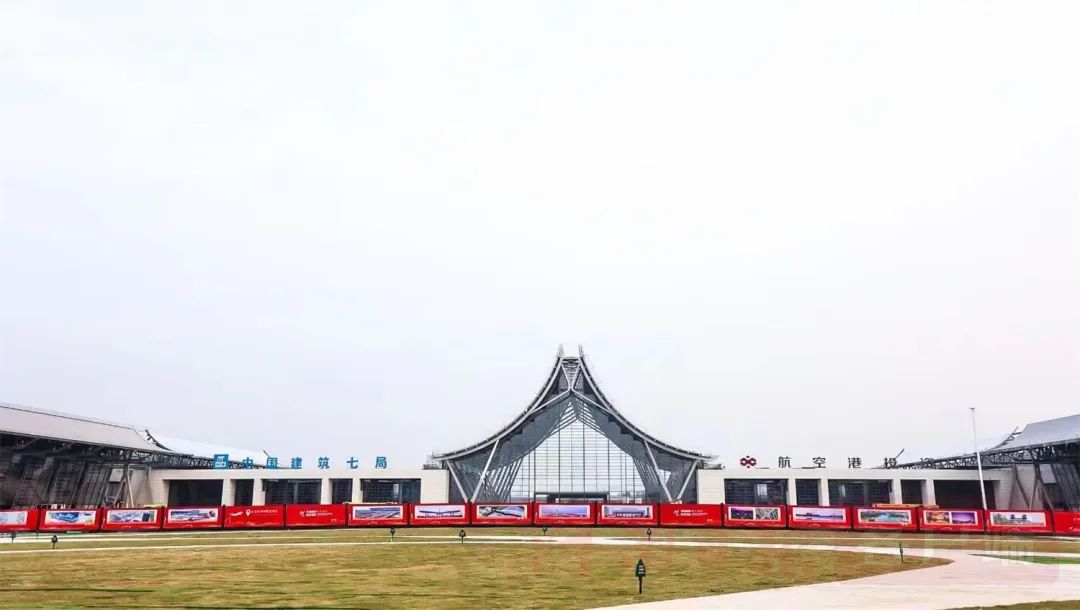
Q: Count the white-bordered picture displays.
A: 14